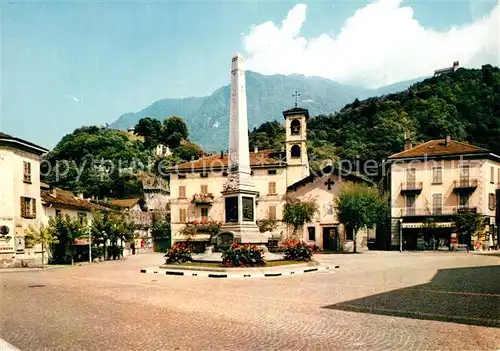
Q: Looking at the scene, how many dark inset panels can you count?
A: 2